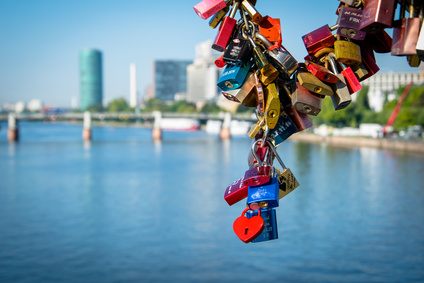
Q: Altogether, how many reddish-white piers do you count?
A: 4